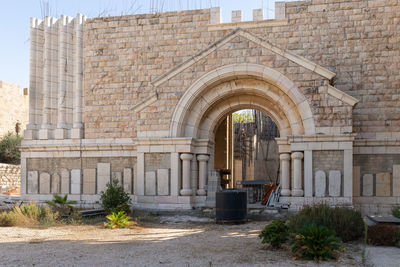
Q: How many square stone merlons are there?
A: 2